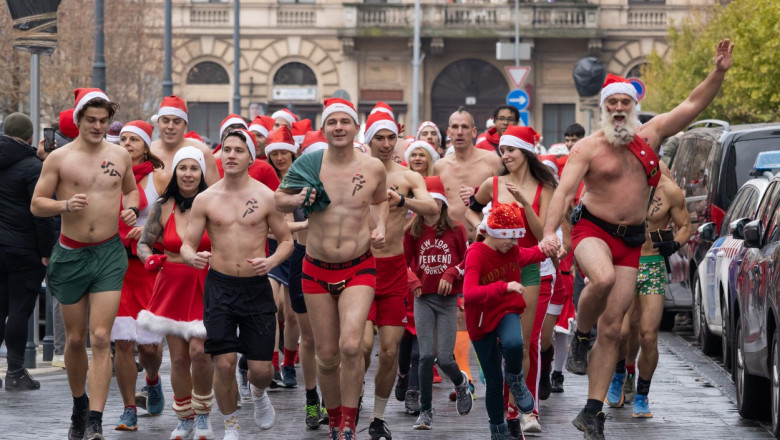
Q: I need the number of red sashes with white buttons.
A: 1